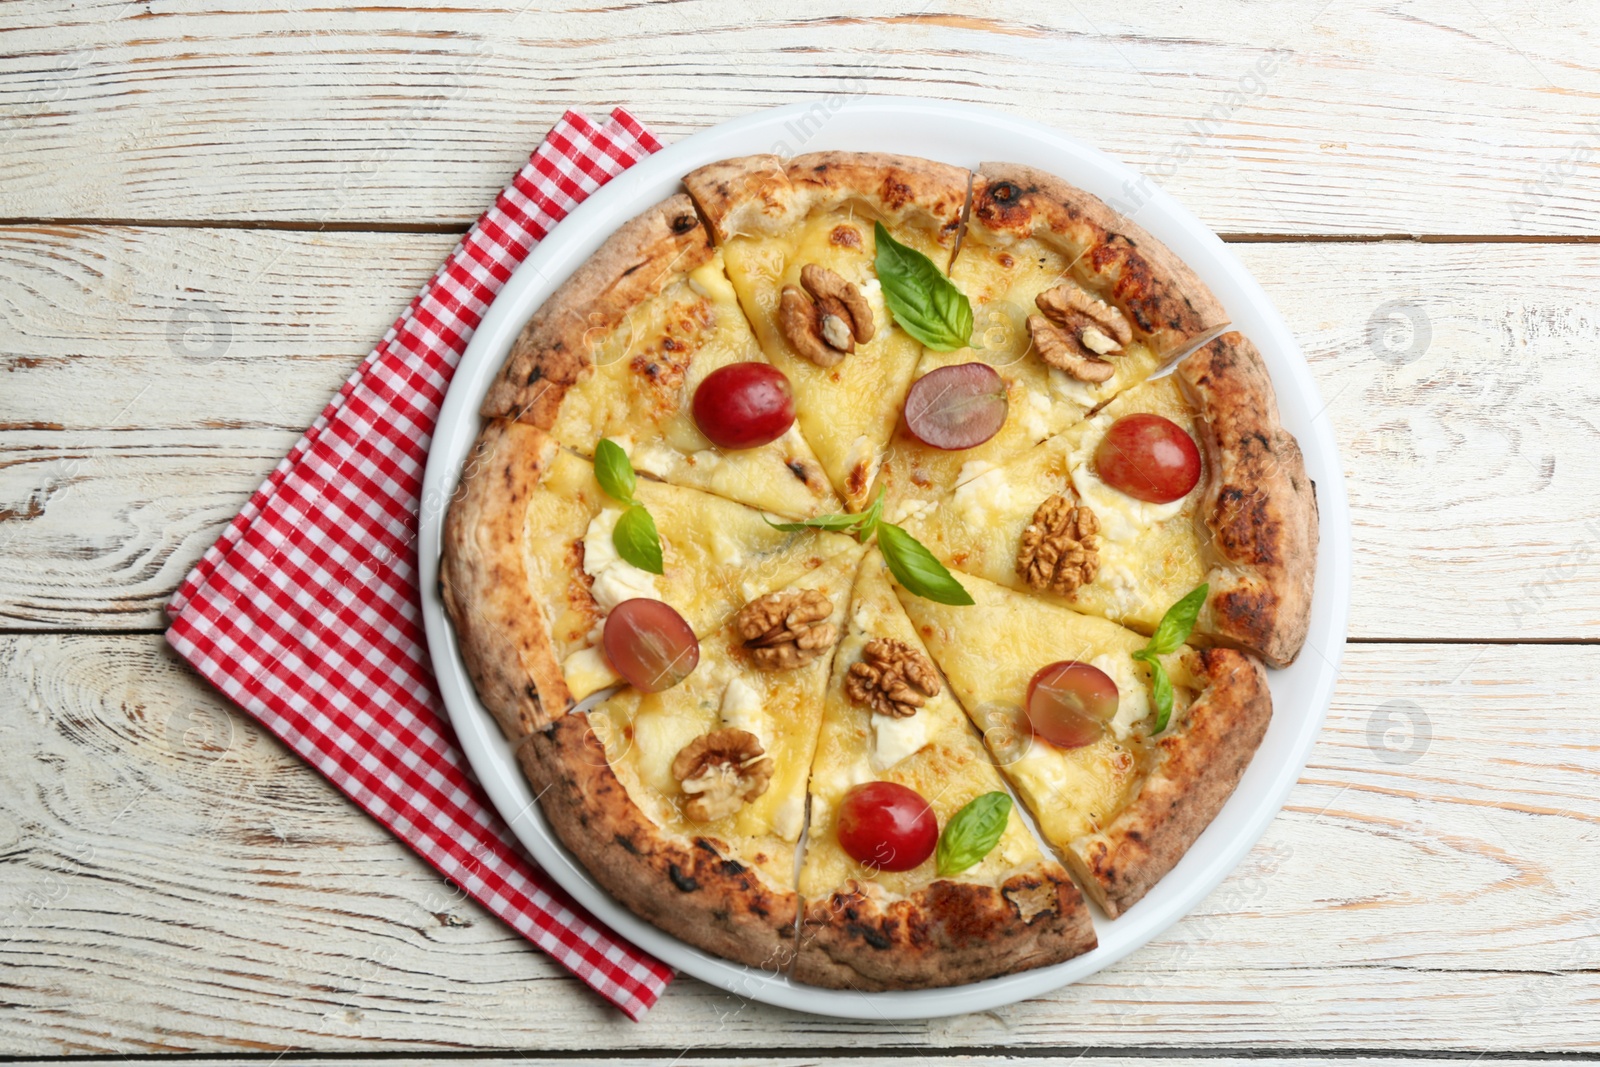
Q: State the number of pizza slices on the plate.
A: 8